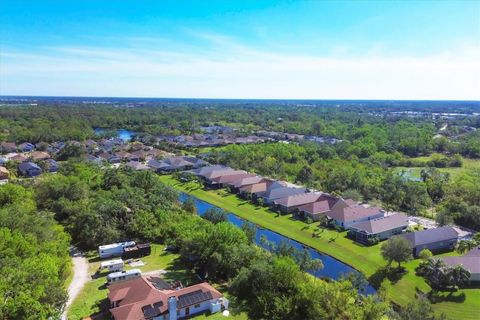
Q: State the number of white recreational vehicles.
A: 3